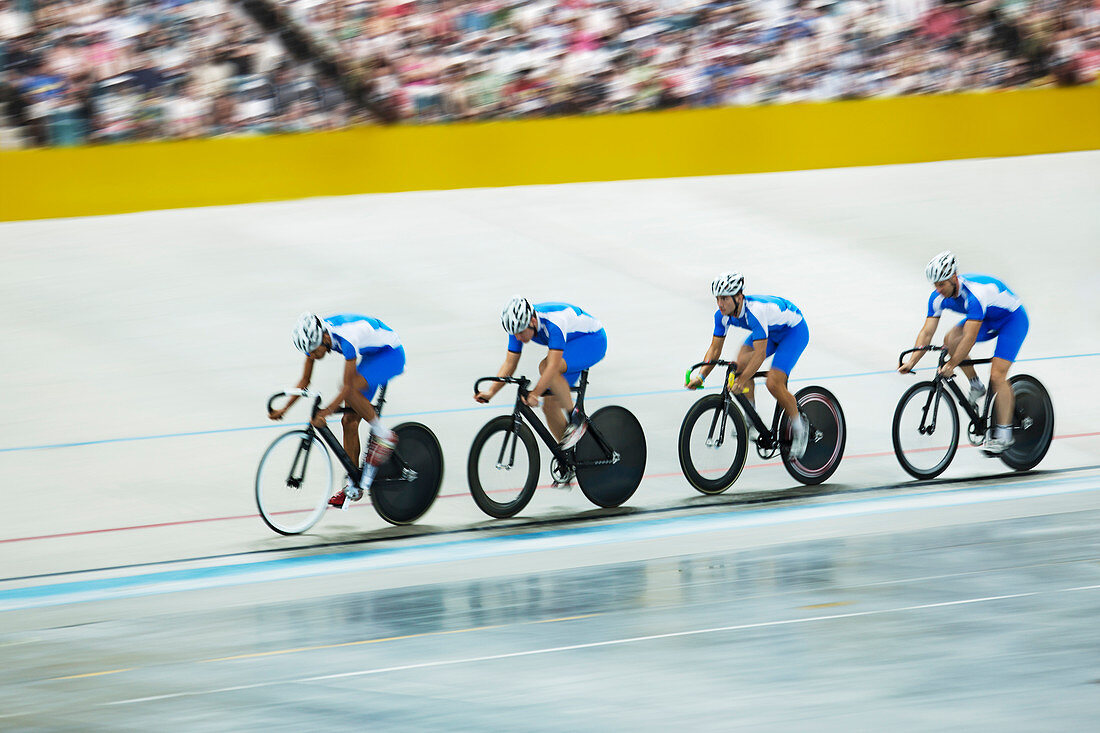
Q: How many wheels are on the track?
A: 8